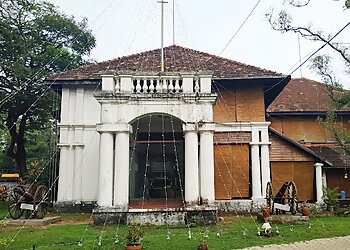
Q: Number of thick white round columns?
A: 4